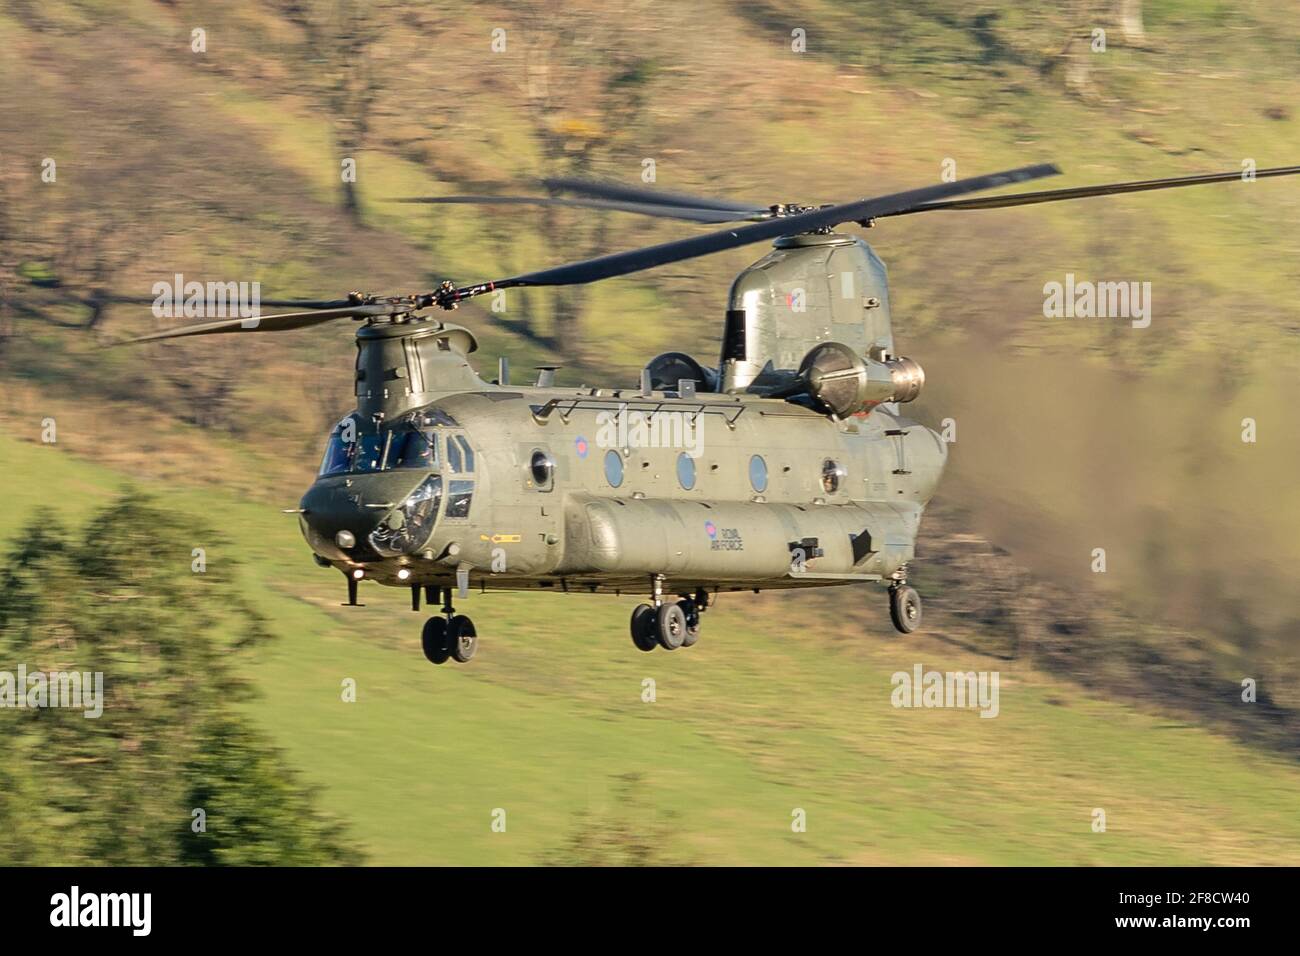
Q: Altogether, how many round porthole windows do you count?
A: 5